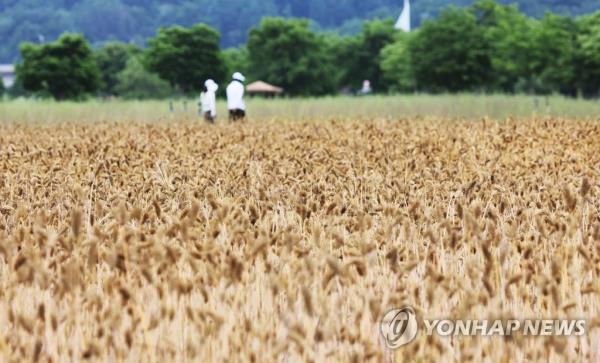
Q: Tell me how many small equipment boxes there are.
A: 0